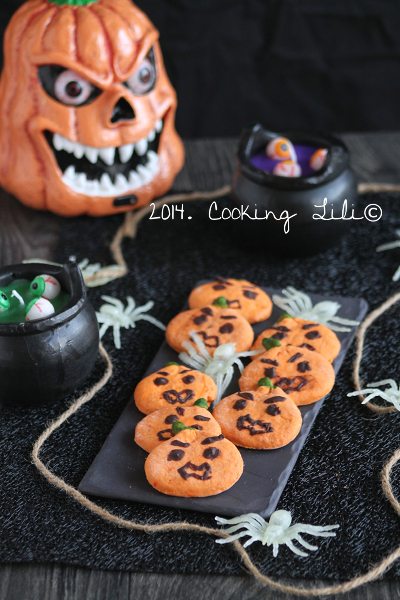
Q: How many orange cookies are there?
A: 8